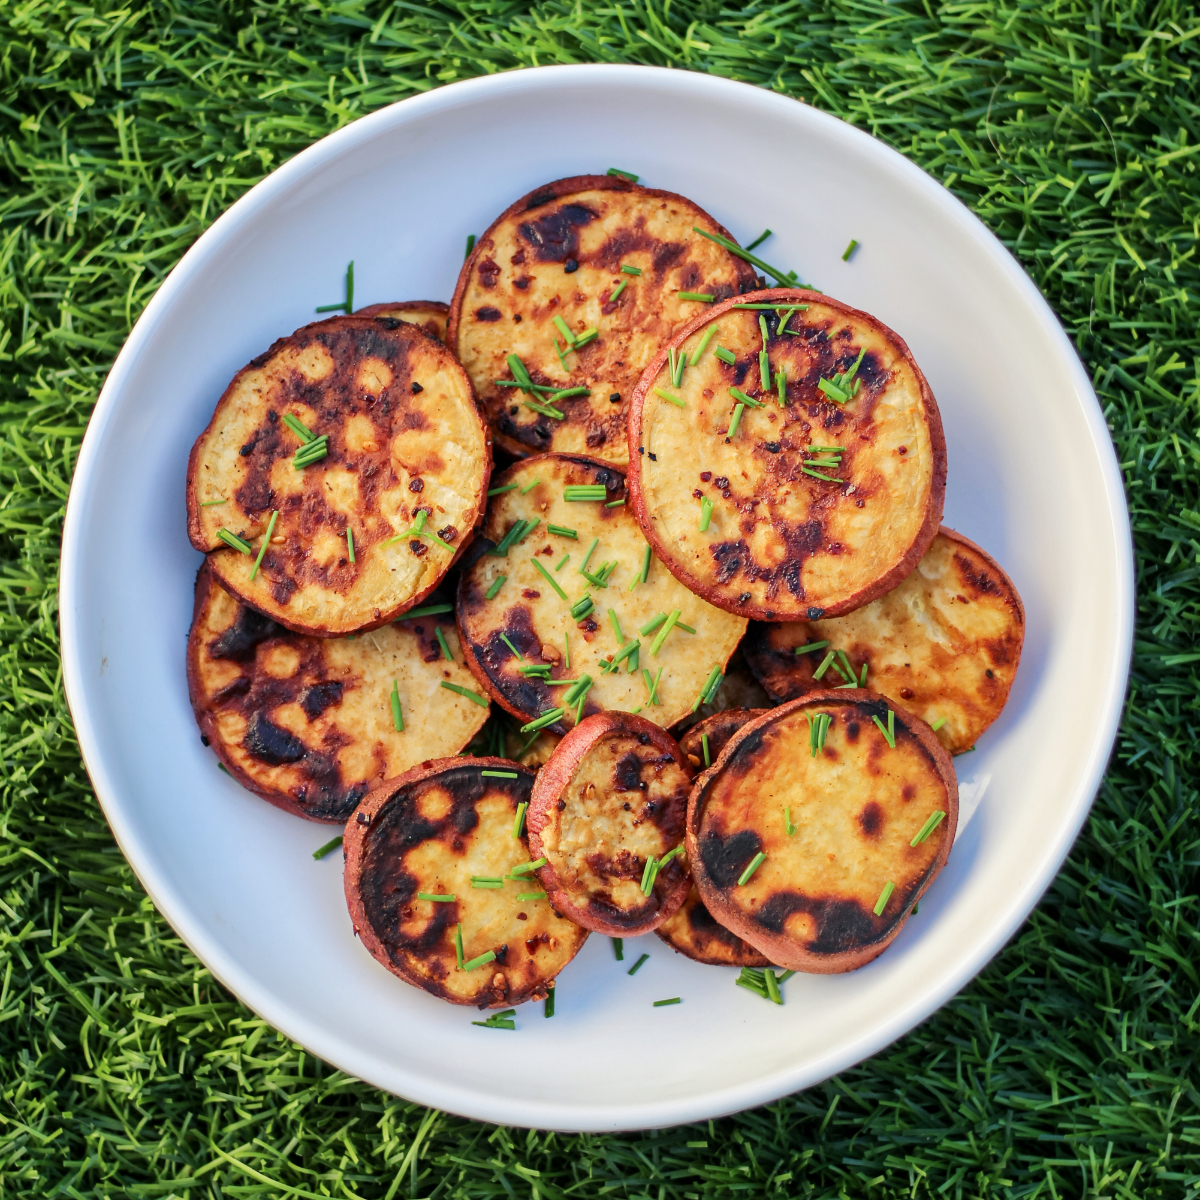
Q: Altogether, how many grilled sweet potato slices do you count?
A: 11